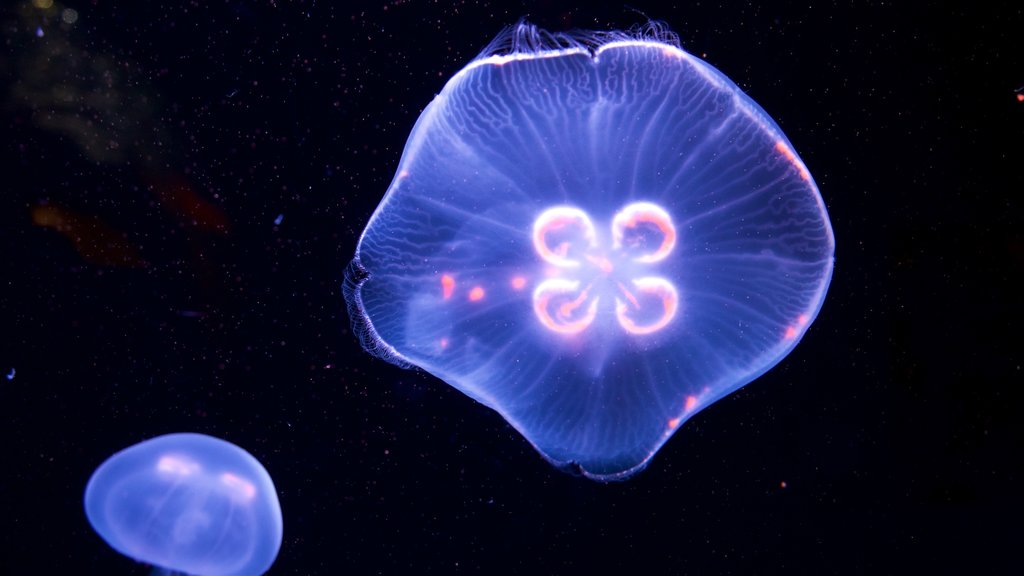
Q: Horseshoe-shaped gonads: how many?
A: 4